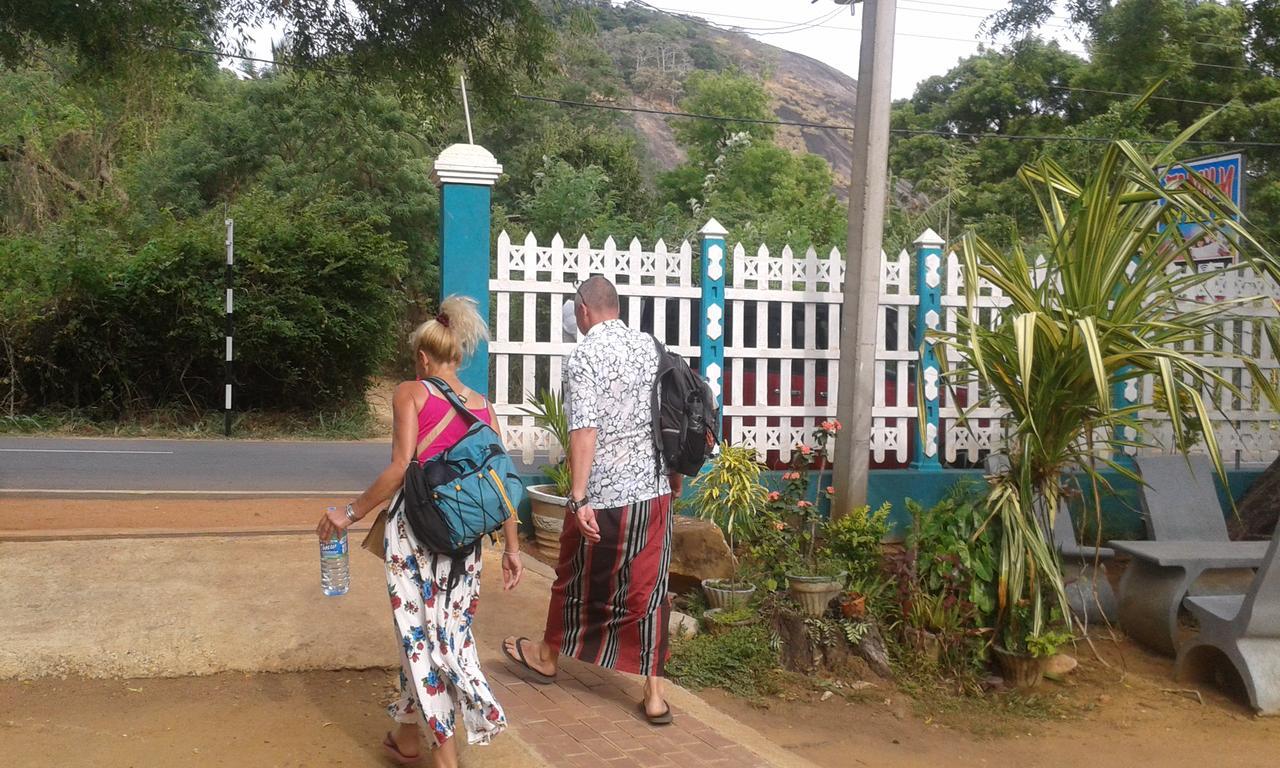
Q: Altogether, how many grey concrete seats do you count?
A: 3